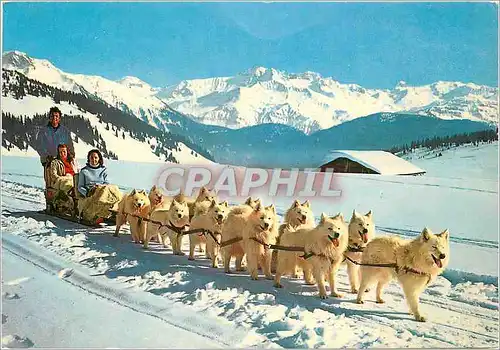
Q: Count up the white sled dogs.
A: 11